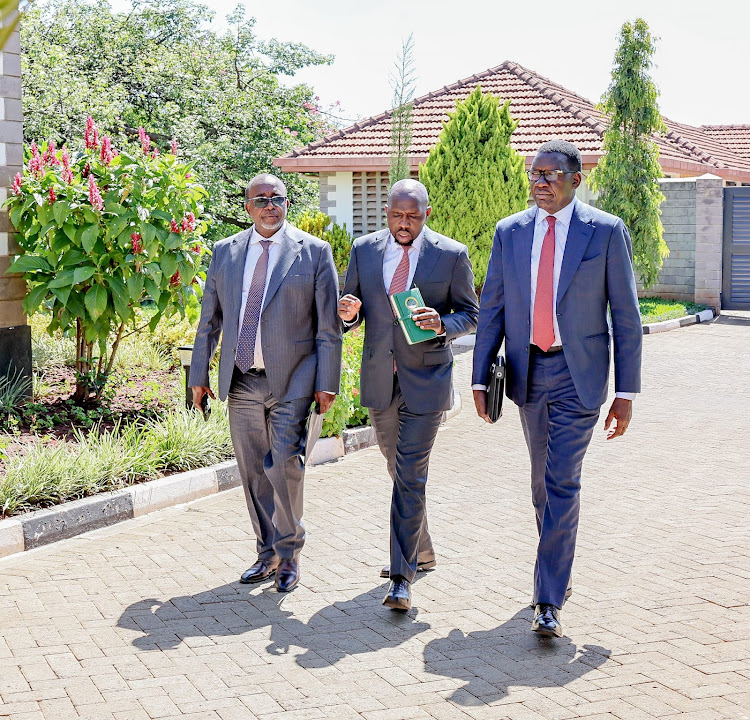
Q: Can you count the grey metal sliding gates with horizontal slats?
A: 1